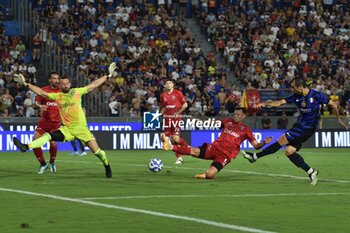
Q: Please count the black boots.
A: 2